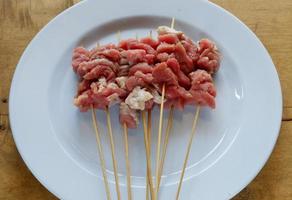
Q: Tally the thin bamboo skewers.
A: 8